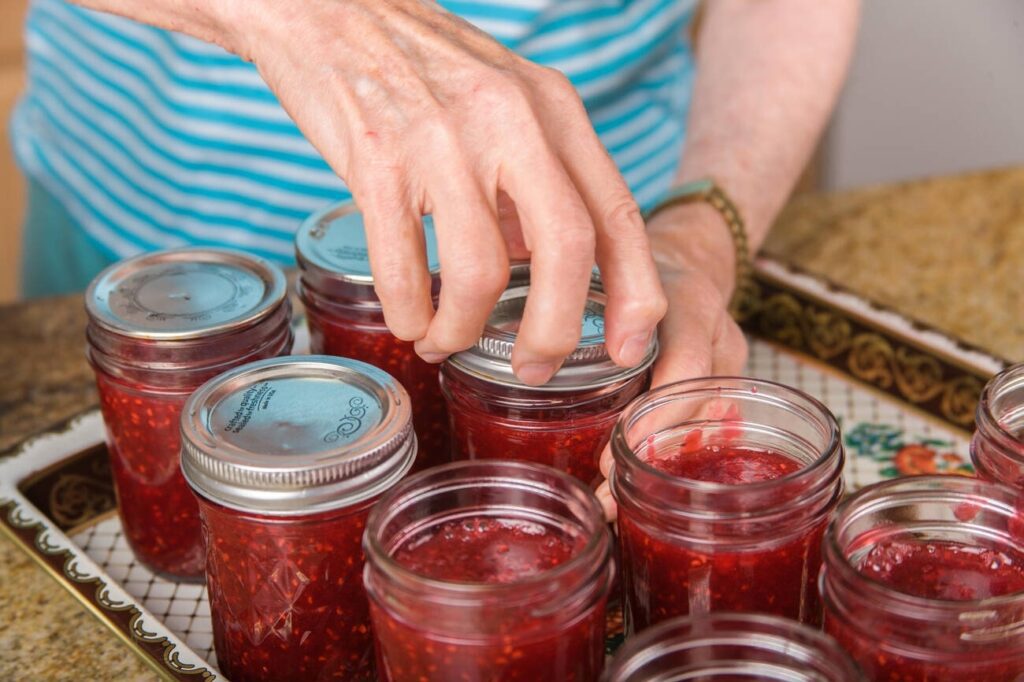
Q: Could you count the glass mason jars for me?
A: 9